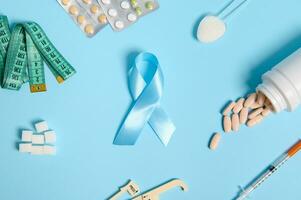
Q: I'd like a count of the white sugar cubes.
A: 7